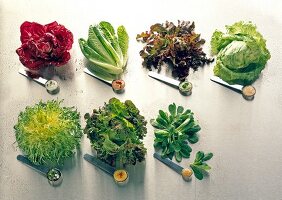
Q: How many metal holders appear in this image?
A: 7